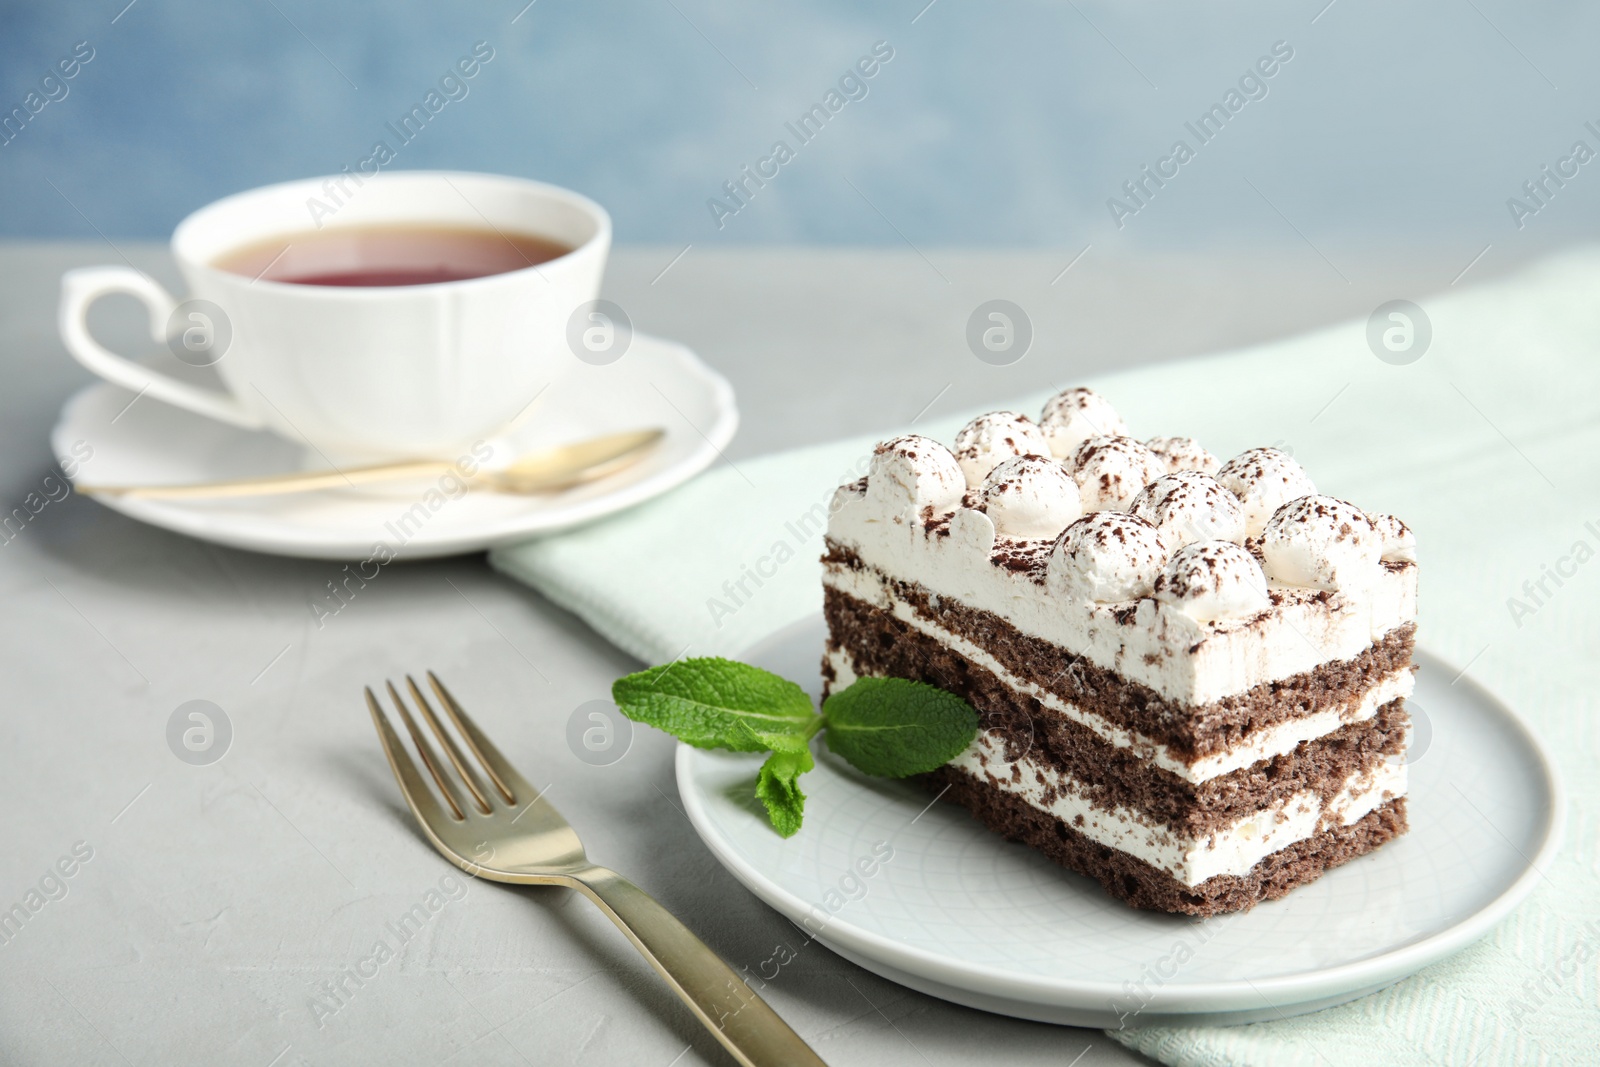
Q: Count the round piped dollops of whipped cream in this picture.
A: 12